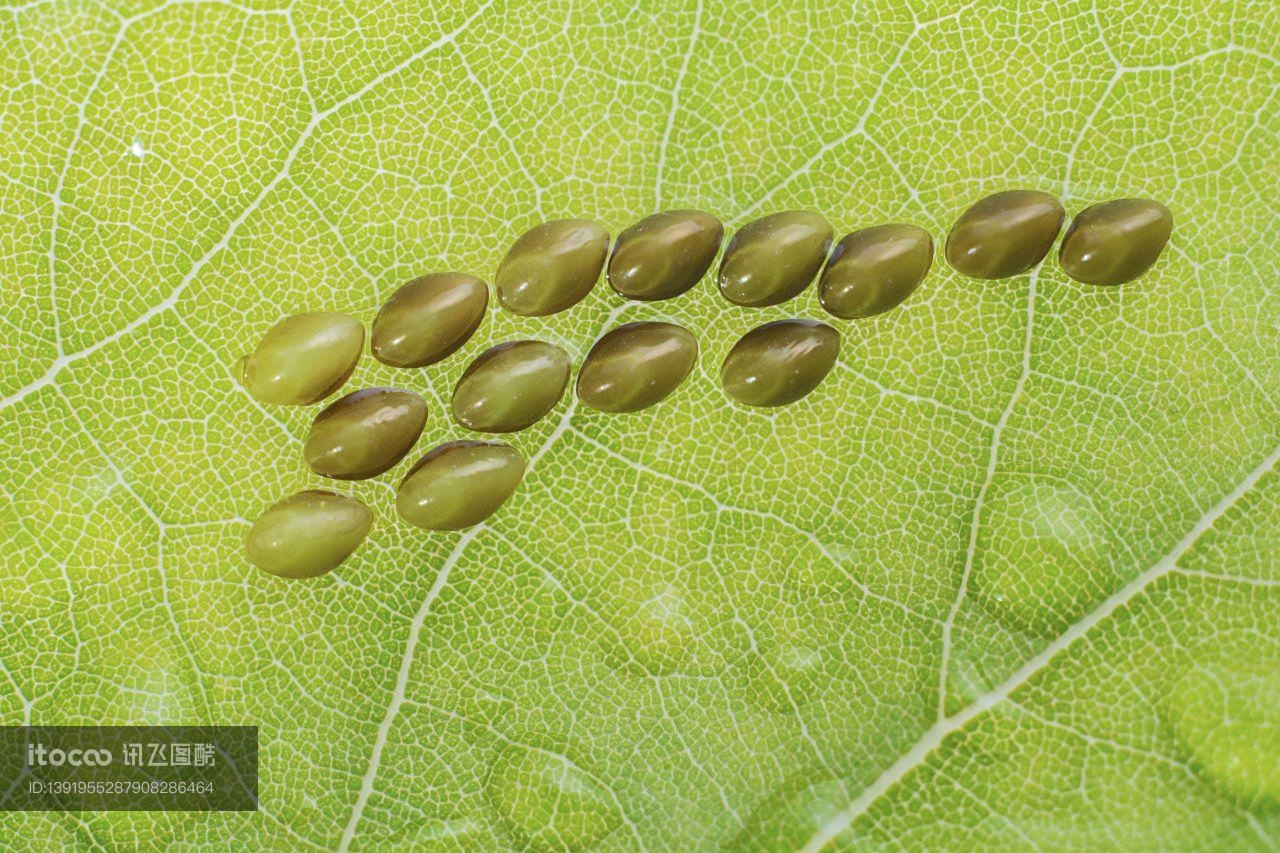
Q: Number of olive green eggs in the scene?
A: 14